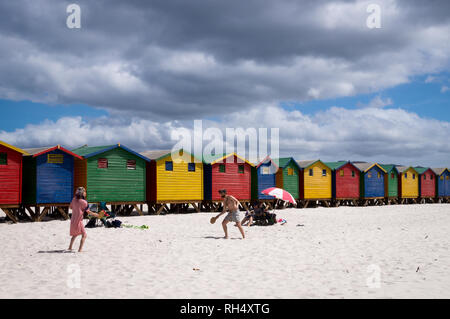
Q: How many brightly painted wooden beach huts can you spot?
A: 14